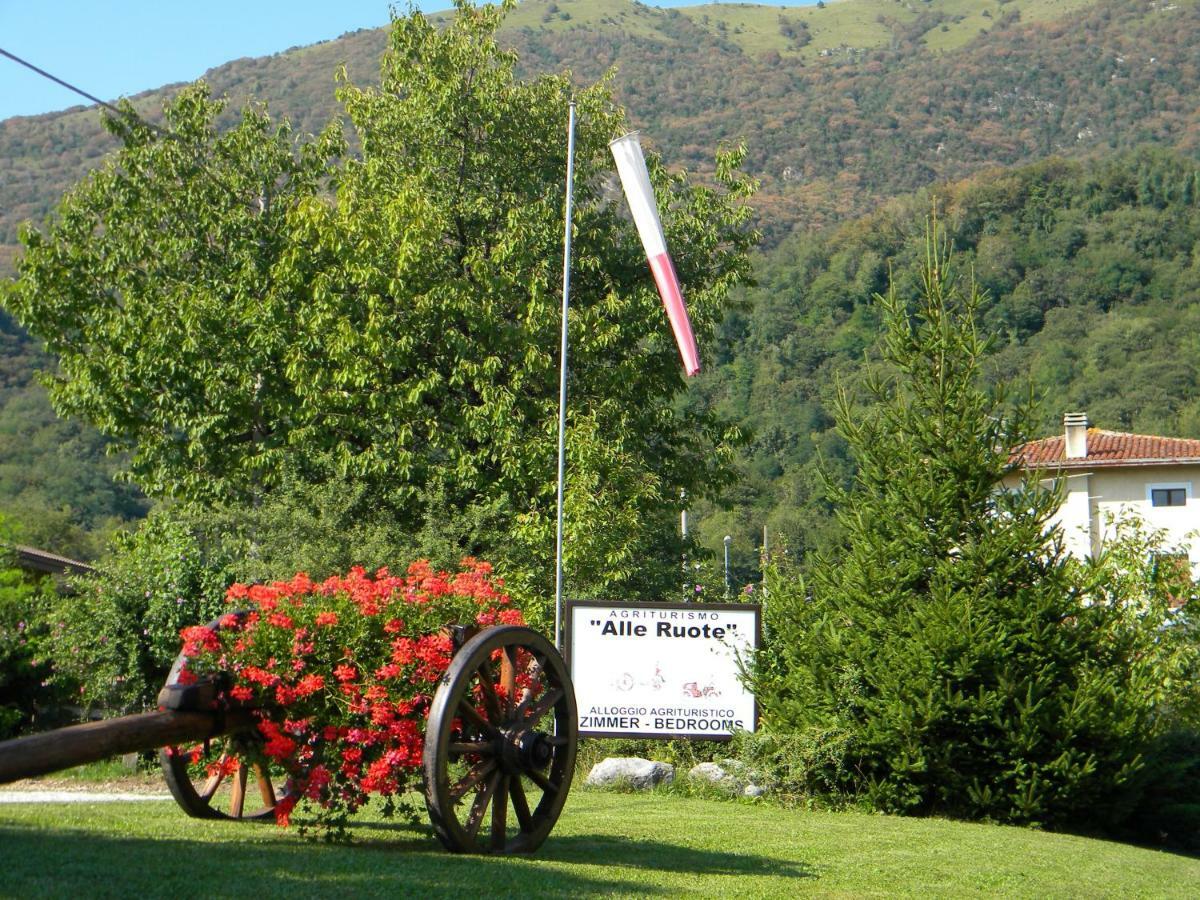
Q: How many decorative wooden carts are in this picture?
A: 1